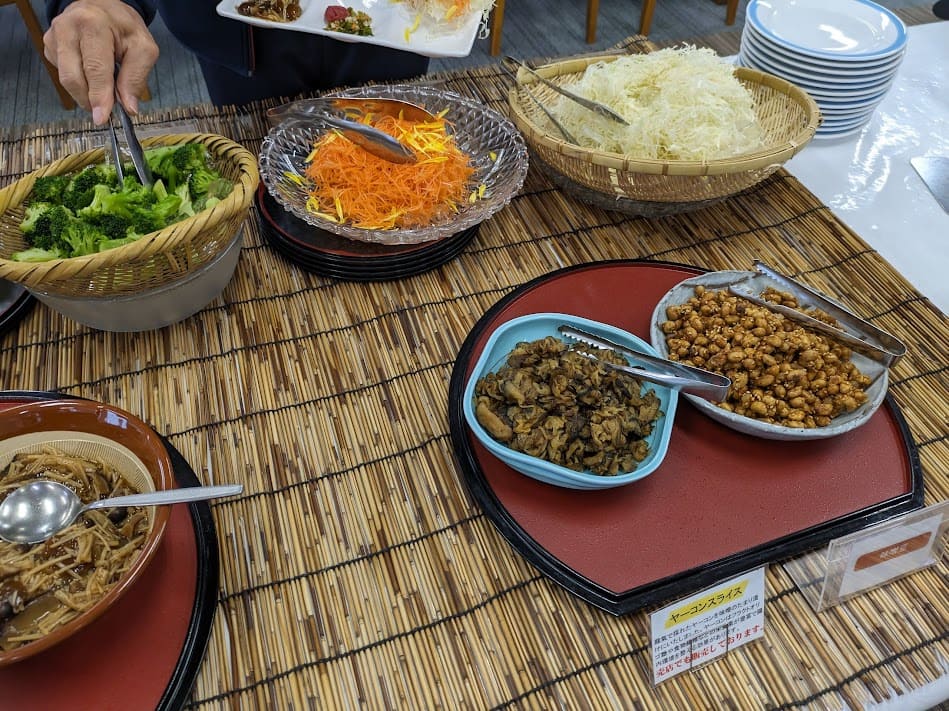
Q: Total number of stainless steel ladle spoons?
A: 1